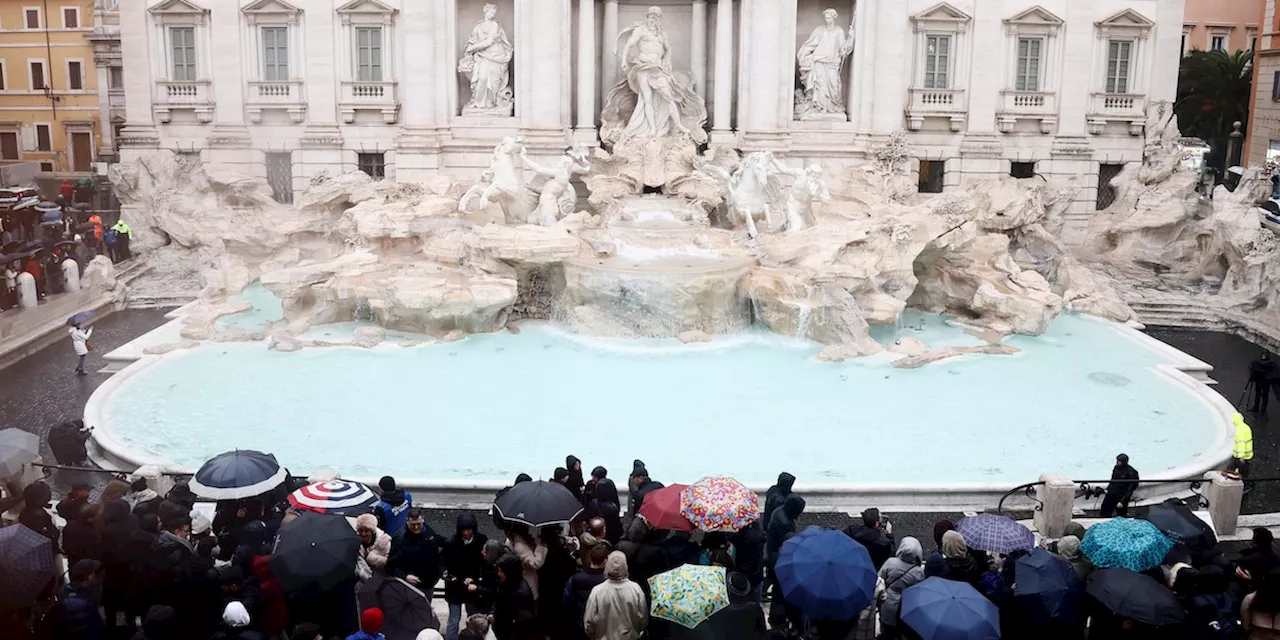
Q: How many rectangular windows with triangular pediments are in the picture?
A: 6